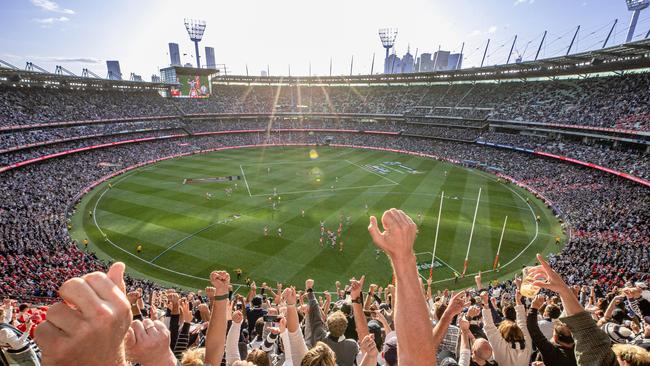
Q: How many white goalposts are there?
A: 3